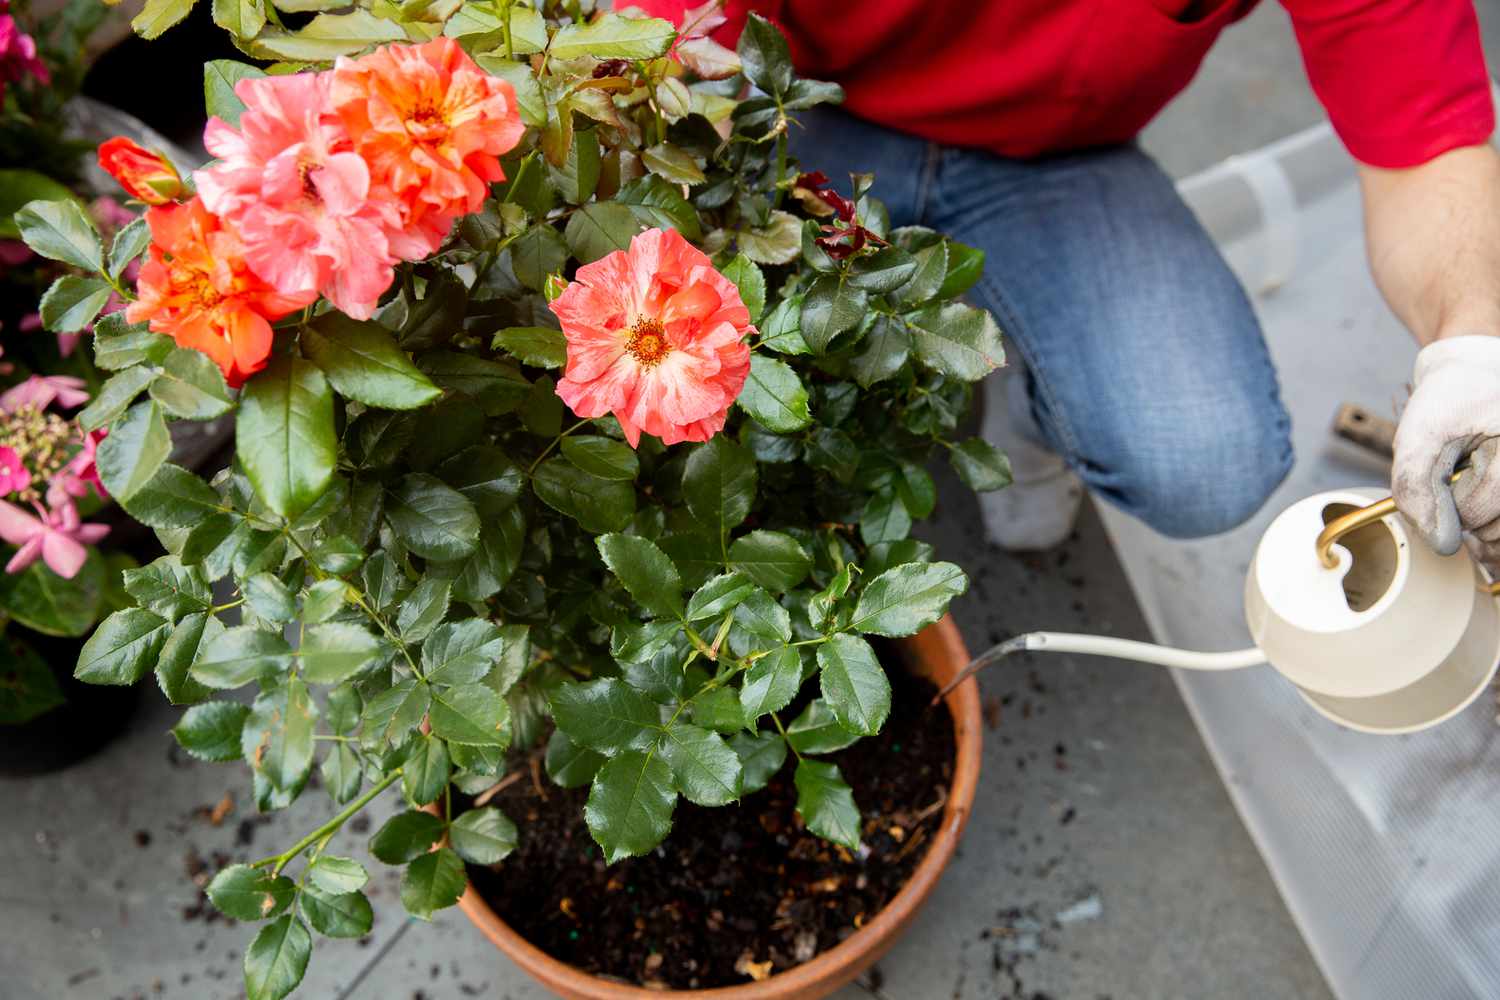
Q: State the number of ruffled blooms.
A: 4